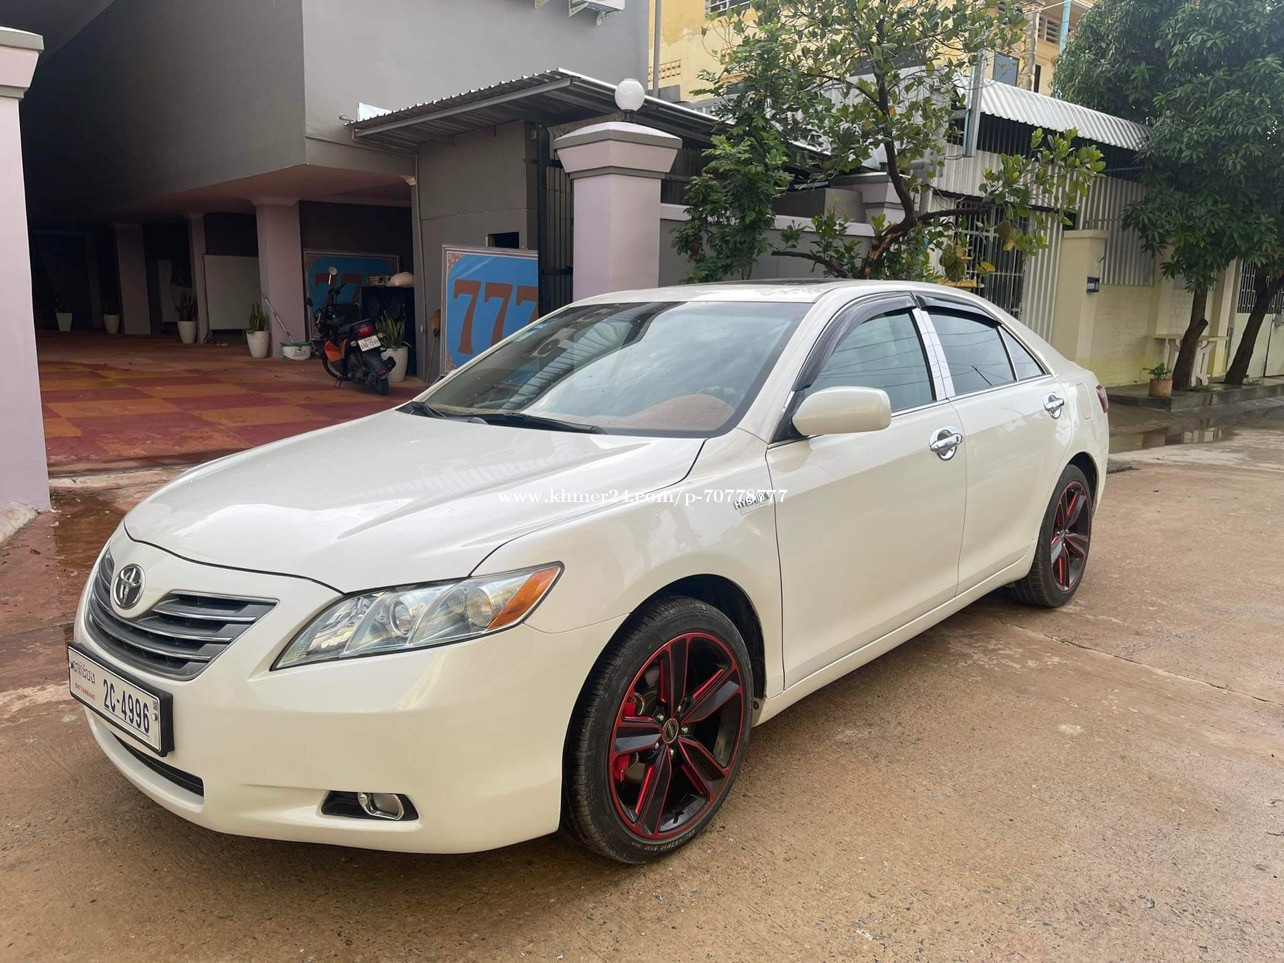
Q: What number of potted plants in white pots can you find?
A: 5